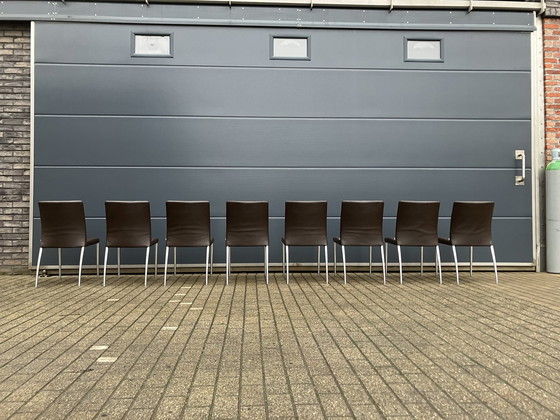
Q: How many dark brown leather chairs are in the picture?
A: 8